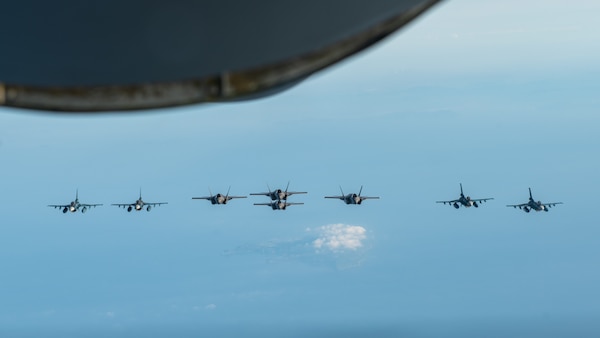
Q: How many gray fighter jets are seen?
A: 8